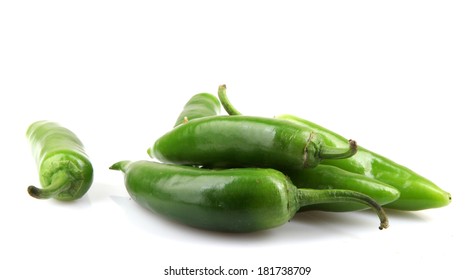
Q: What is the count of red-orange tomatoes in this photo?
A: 0